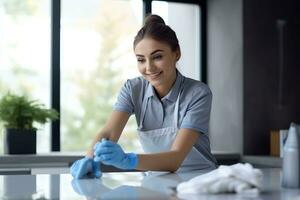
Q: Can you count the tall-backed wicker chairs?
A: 0